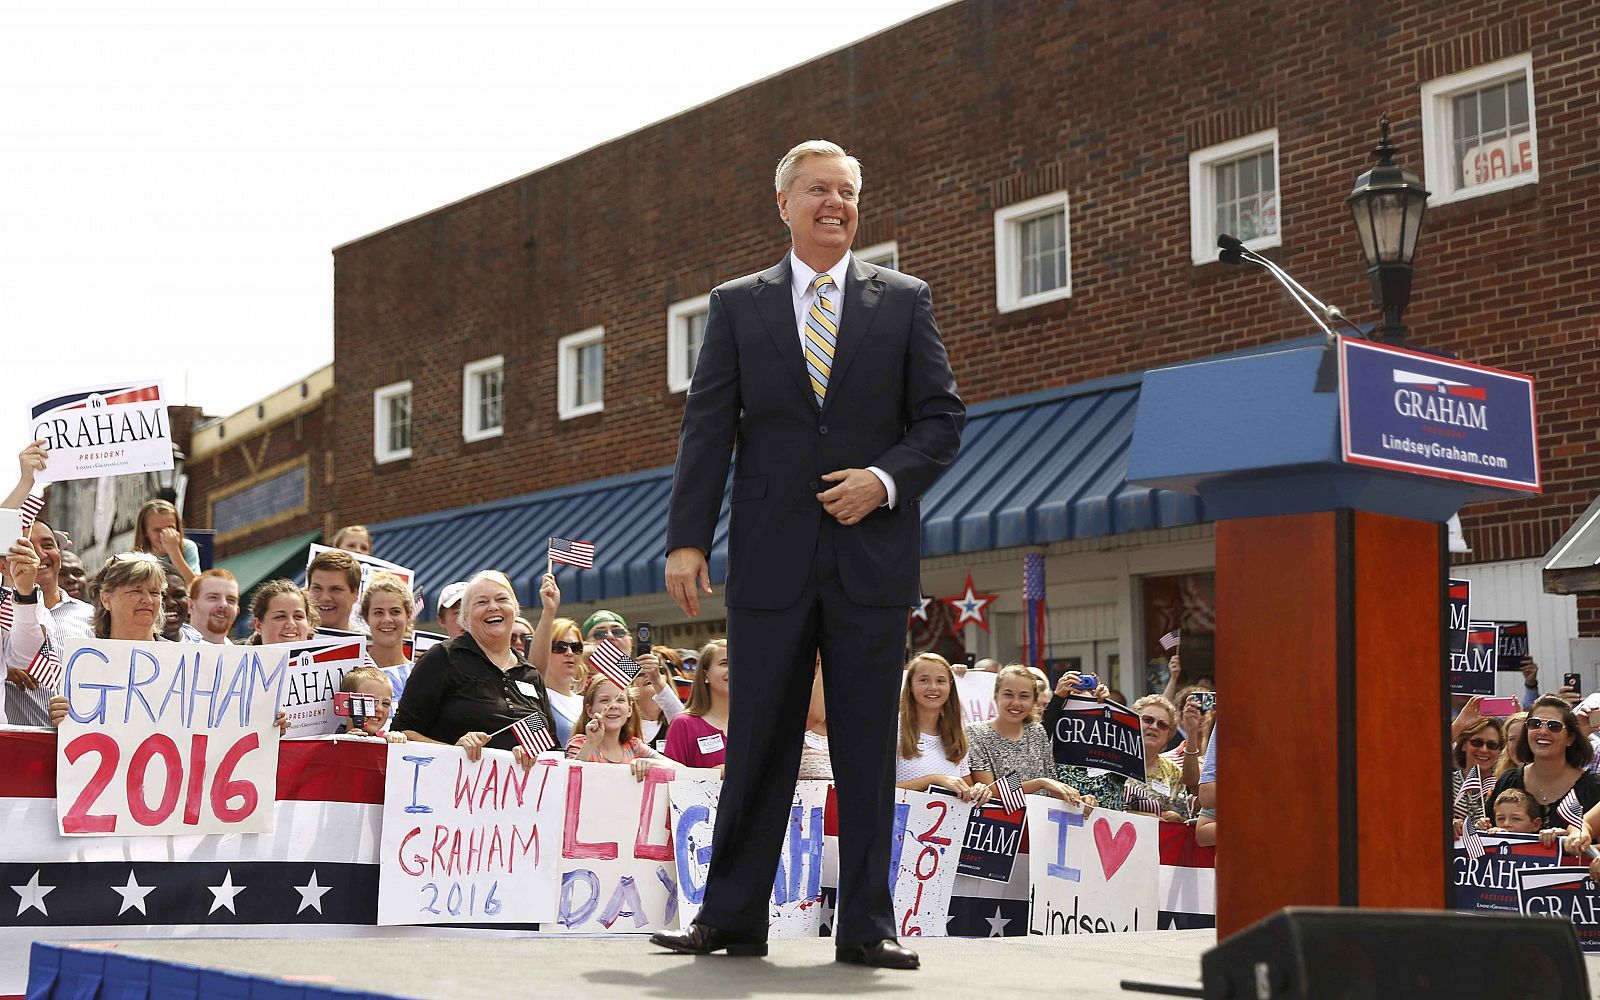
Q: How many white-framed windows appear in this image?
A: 8